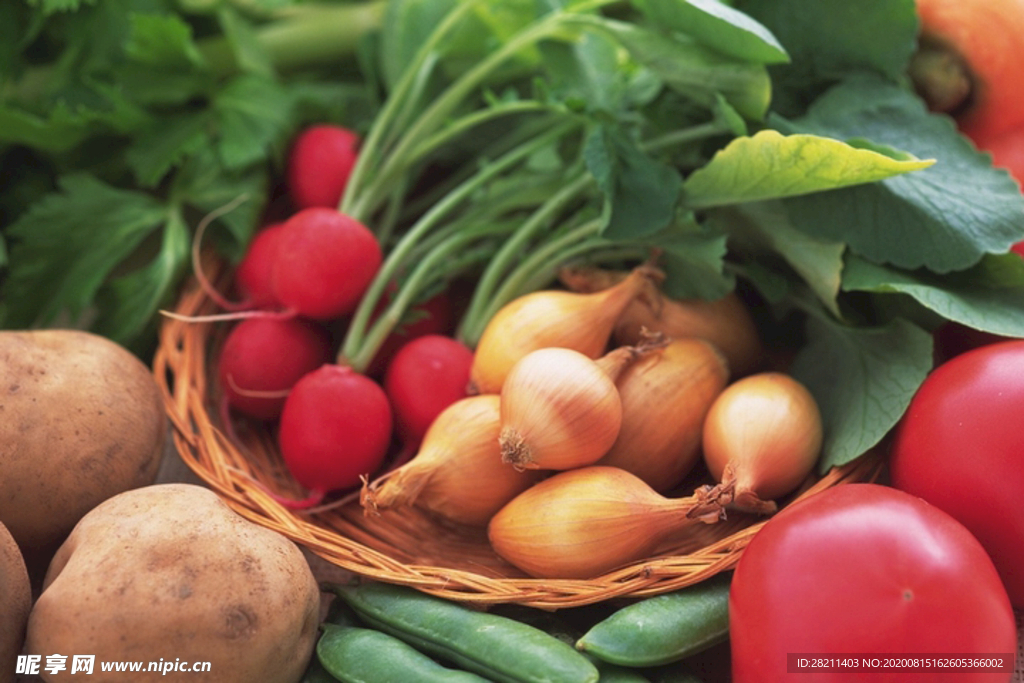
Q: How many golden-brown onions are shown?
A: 7